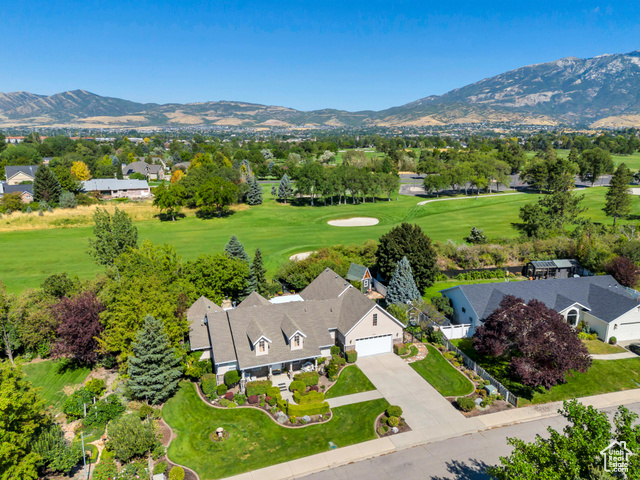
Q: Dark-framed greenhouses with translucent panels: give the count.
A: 1